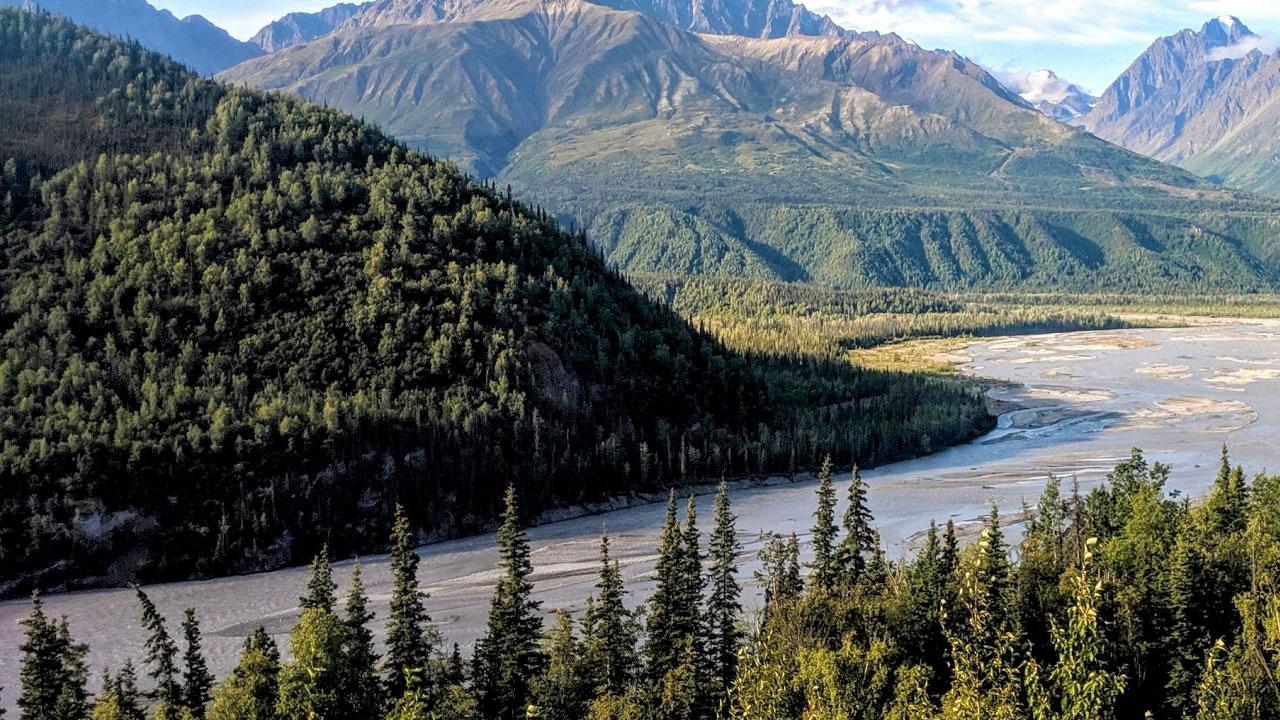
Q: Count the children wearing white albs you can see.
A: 0